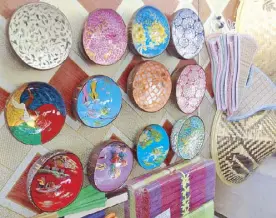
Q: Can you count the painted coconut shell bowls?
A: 12